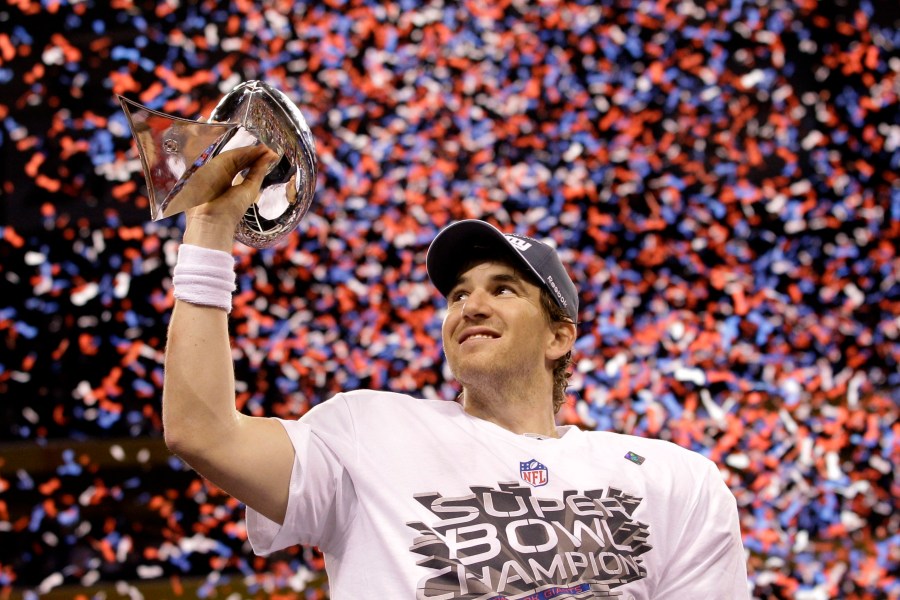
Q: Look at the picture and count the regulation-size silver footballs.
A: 1